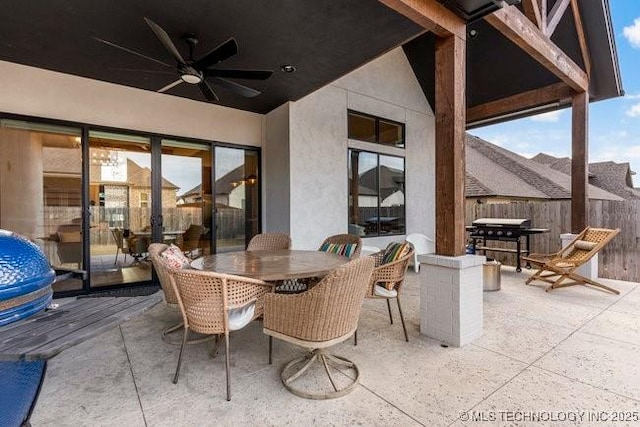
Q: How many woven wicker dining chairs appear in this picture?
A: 6